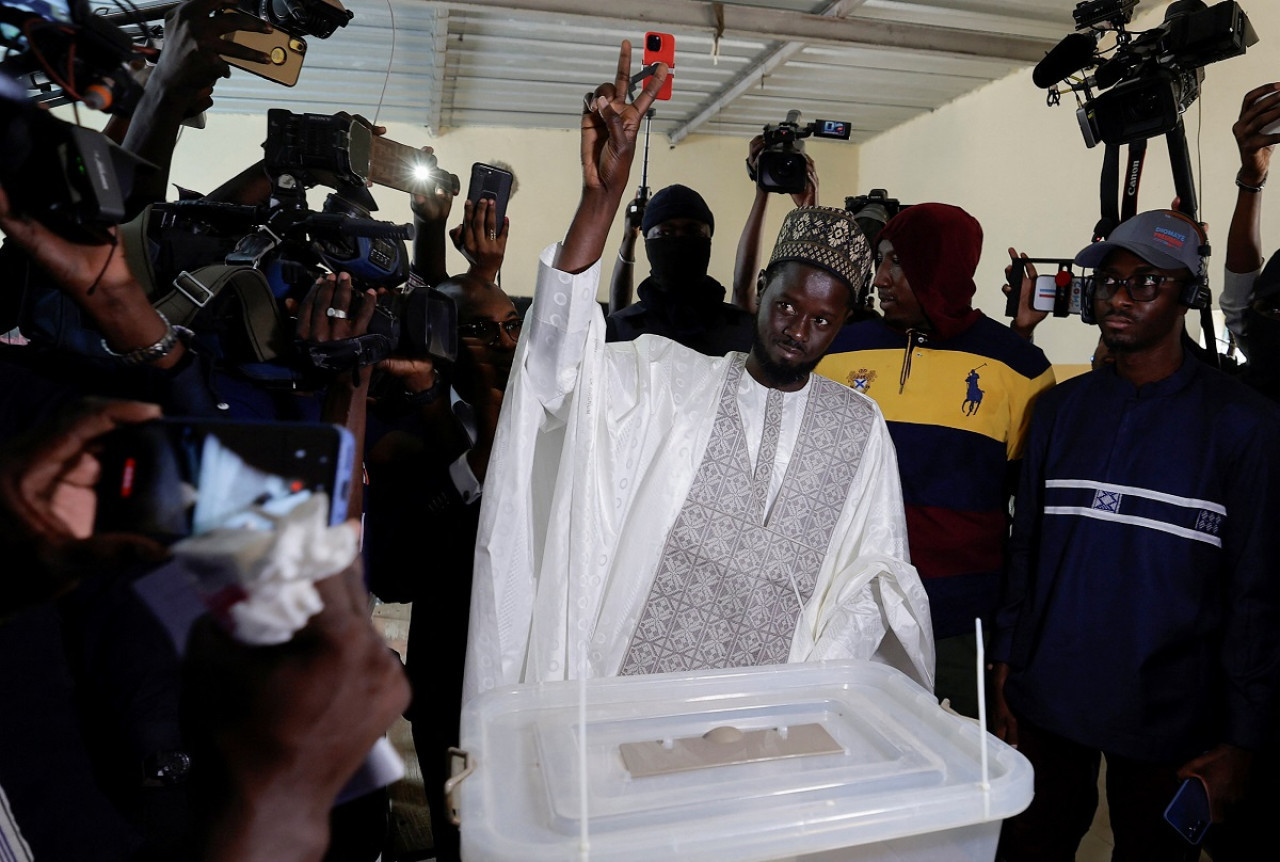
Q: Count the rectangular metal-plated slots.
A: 1